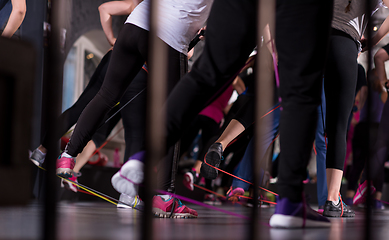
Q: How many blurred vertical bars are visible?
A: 4